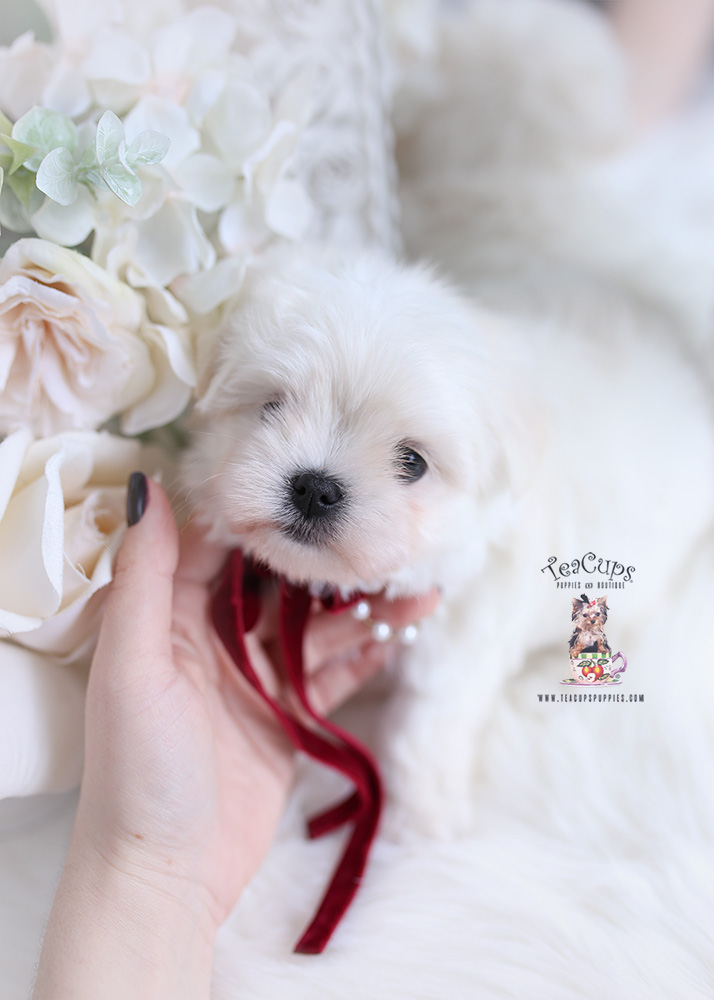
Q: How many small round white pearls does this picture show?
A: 3